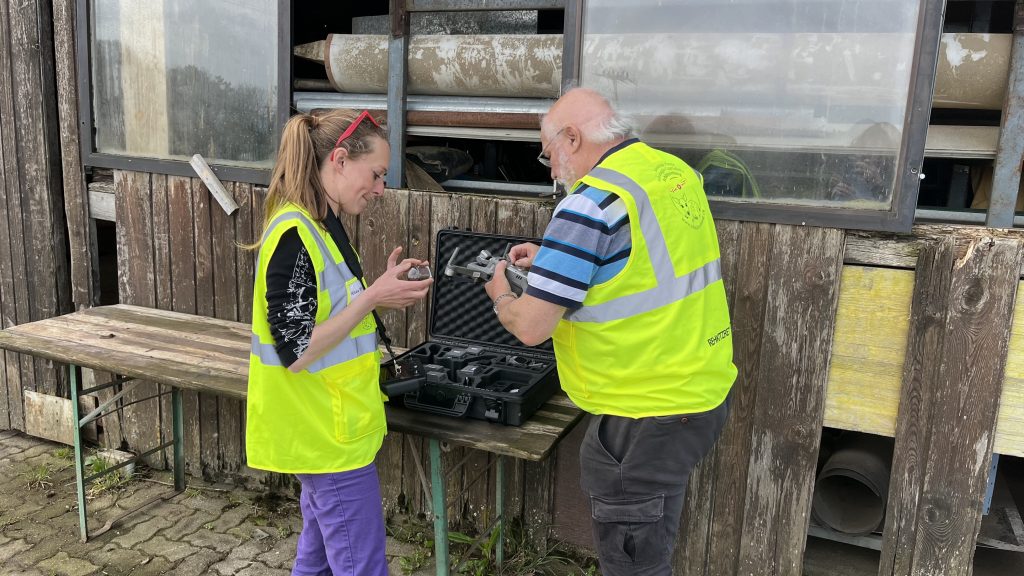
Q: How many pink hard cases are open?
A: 0